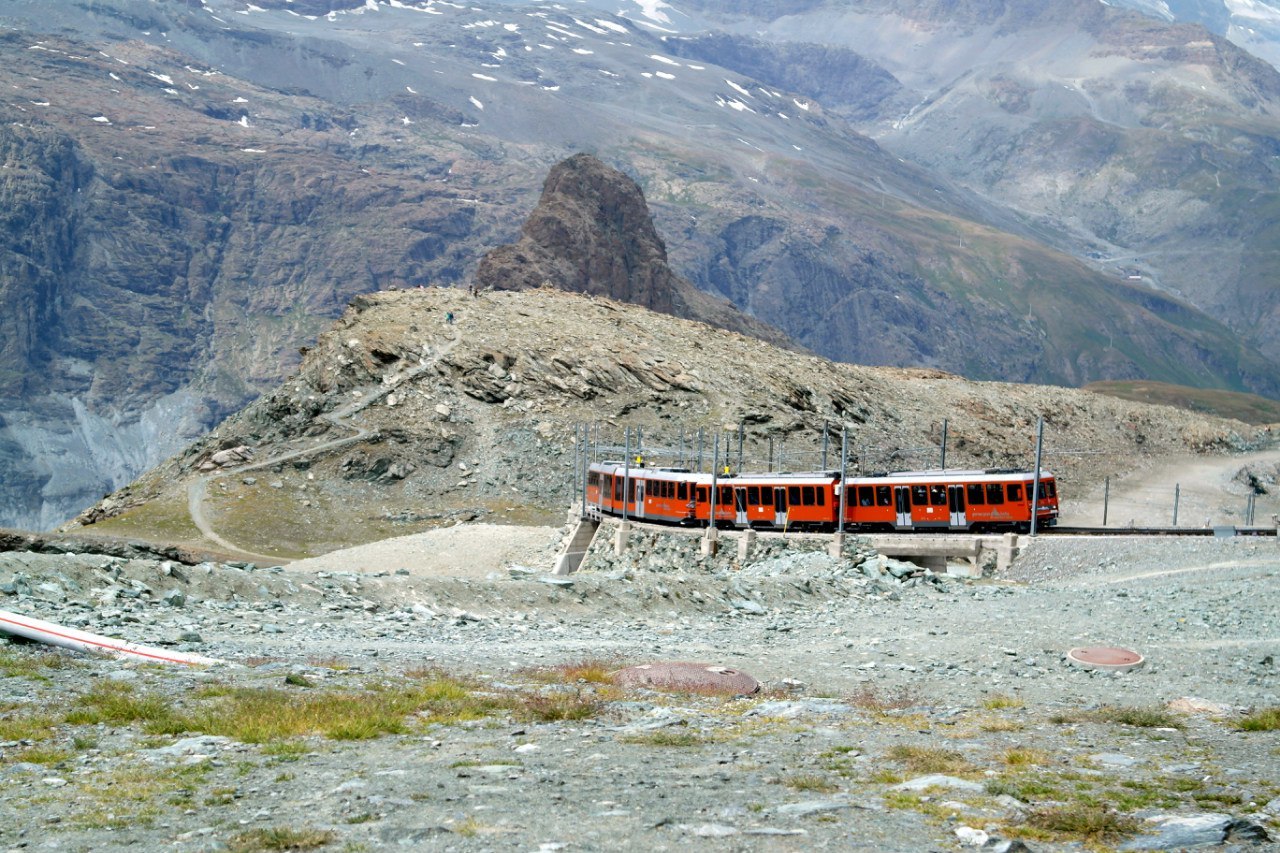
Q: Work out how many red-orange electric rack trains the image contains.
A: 1